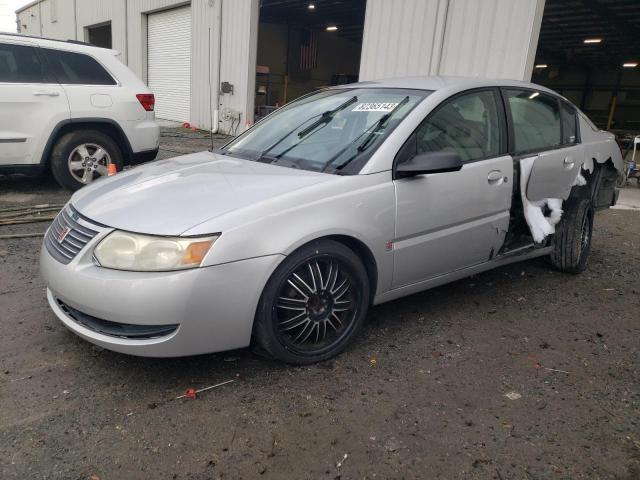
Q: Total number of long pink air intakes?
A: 0